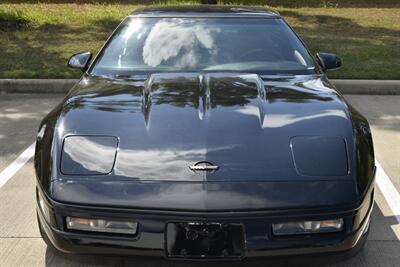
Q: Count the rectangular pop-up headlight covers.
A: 2